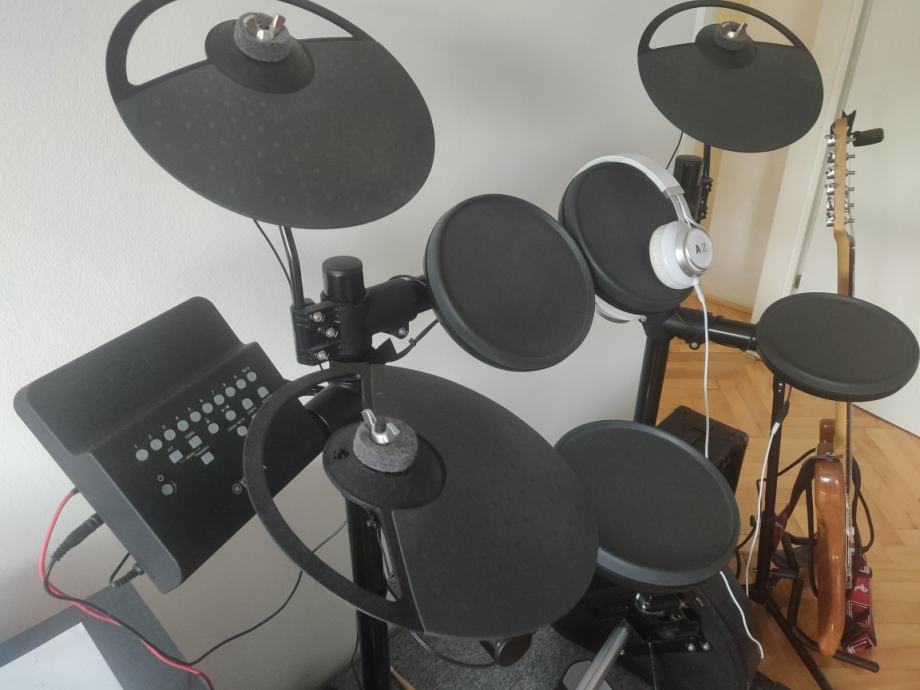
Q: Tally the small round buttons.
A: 14